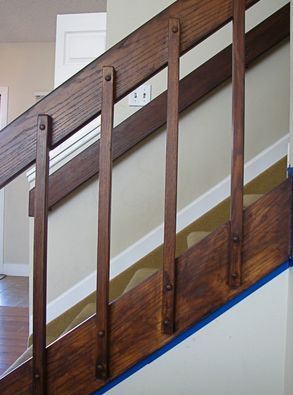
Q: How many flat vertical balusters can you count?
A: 4